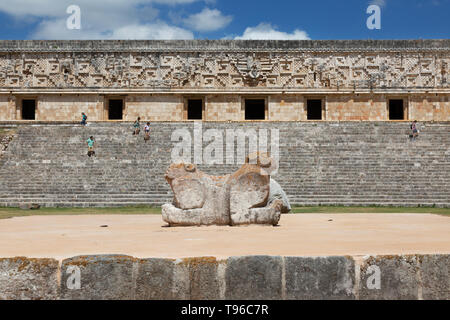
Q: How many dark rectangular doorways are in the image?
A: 6